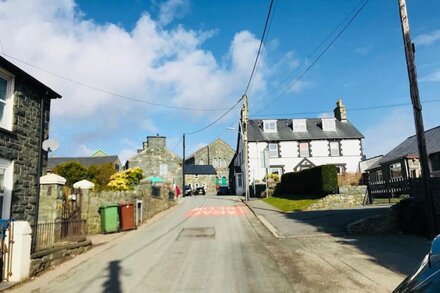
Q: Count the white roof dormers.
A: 3